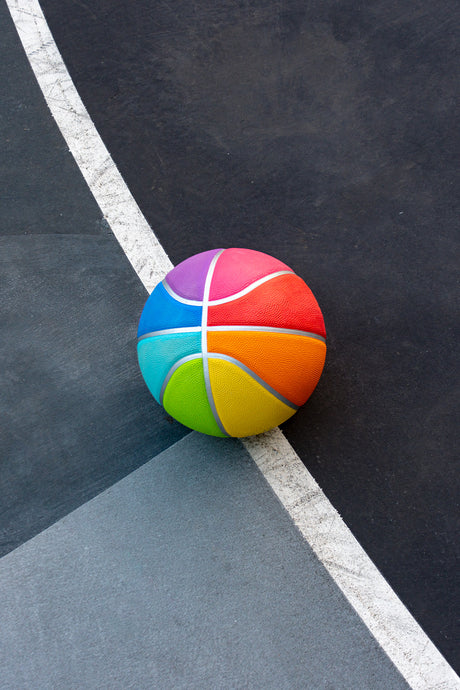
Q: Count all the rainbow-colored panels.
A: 8